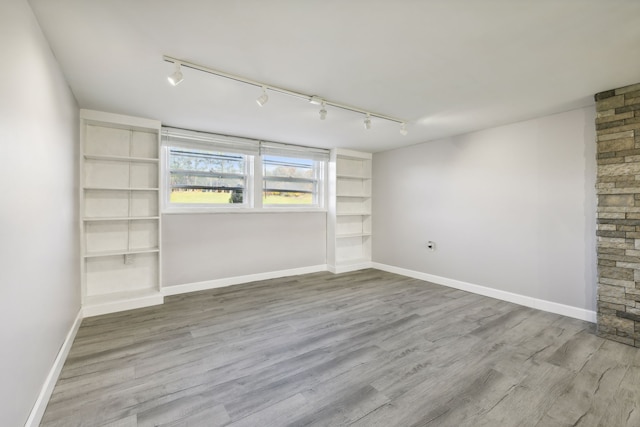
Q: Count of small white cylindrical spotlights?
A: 5